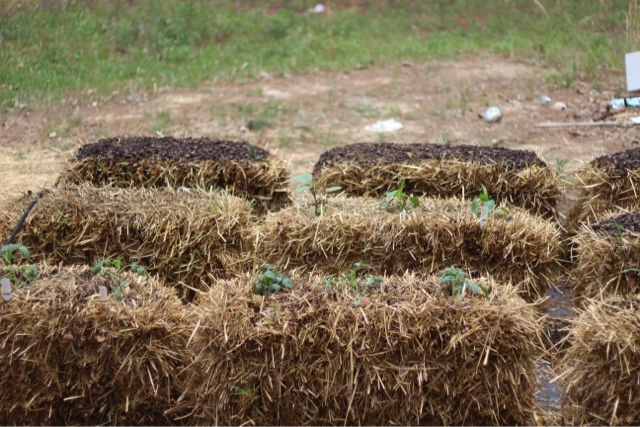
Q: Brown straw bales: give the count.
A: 9